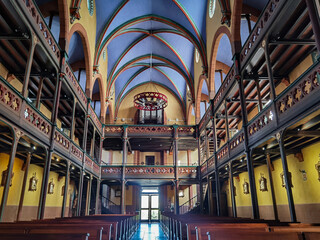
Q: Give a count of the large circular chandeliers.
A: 1